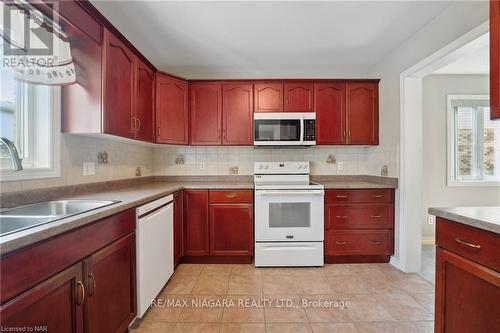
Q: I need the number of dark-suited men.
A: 0